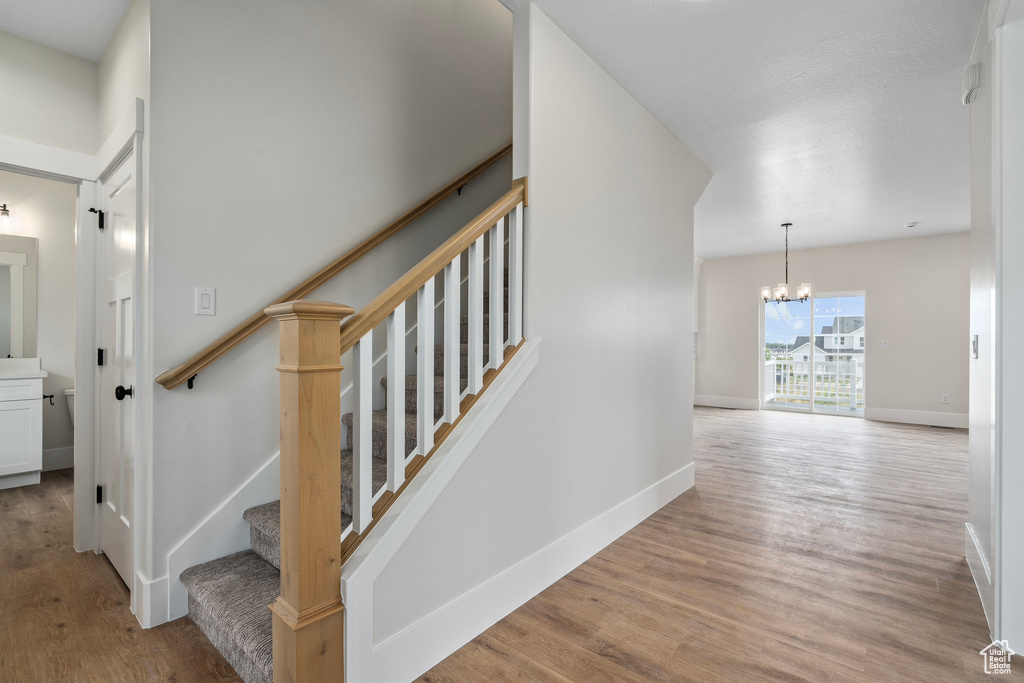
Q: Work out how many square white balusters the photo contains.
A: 7